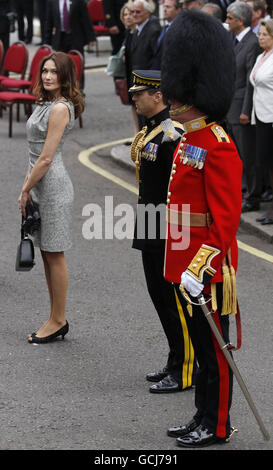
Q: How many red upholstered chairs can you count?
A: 5